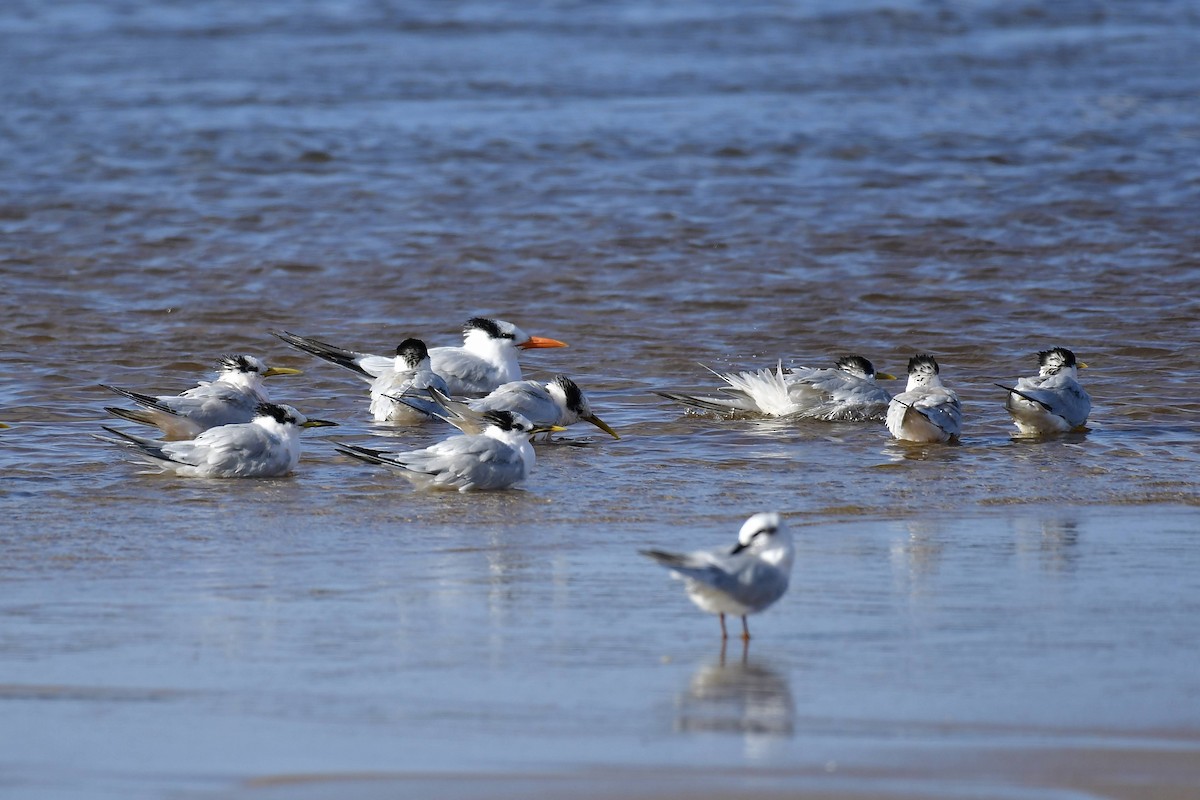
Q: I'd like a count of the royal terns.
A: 1